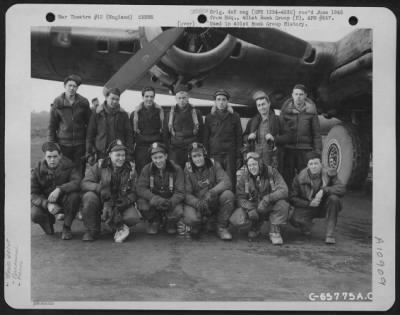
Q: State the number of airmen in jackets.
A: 13